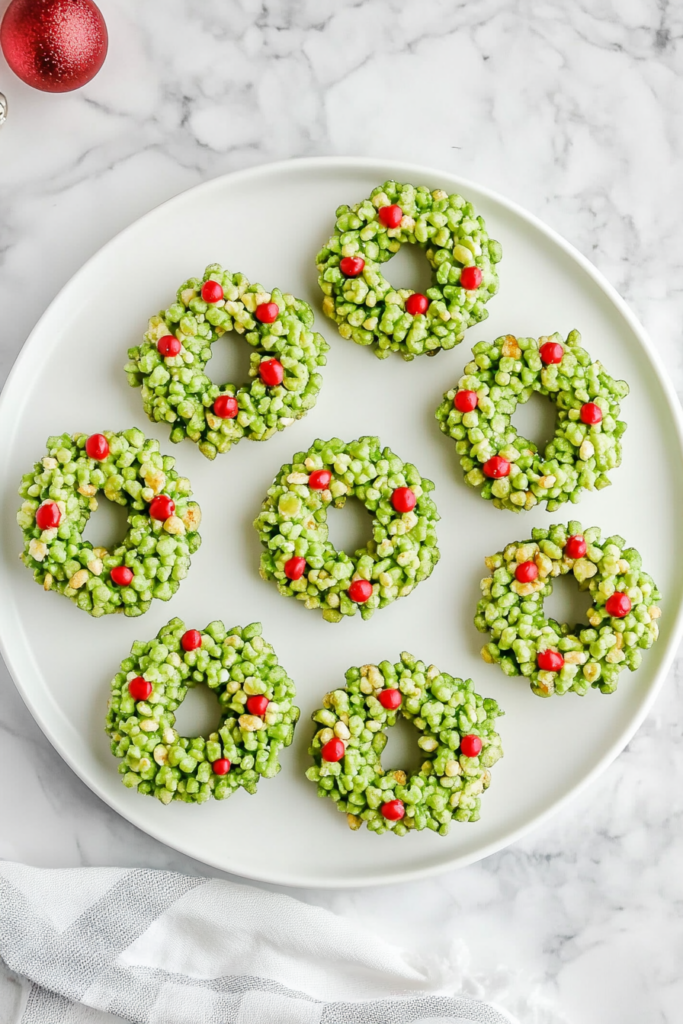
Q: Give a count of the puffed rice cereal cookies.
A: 8